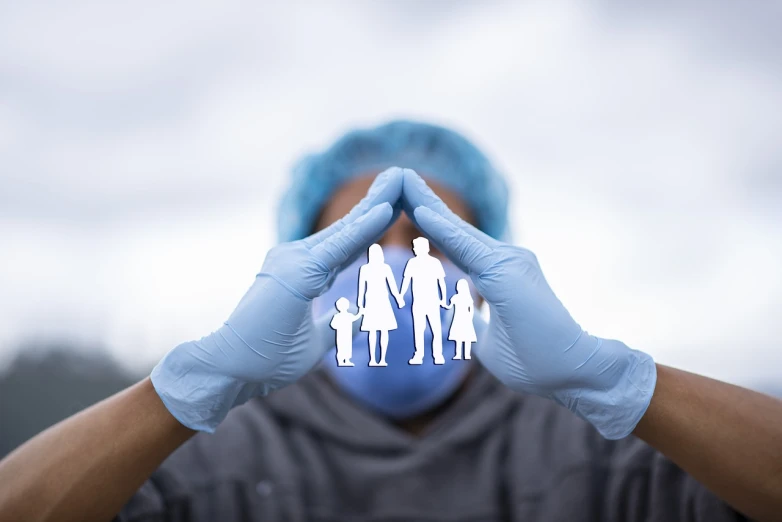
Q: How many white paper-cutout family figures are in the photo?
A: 4